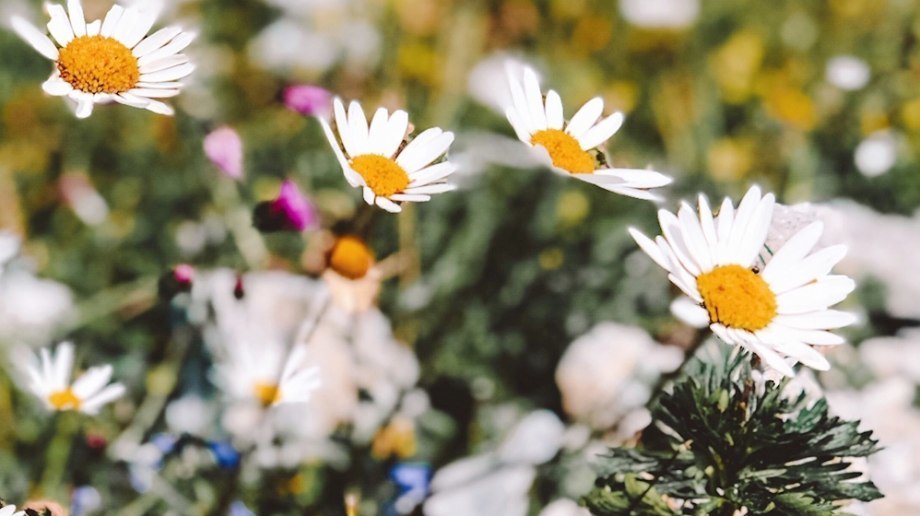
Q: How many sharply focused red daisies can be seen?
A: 0